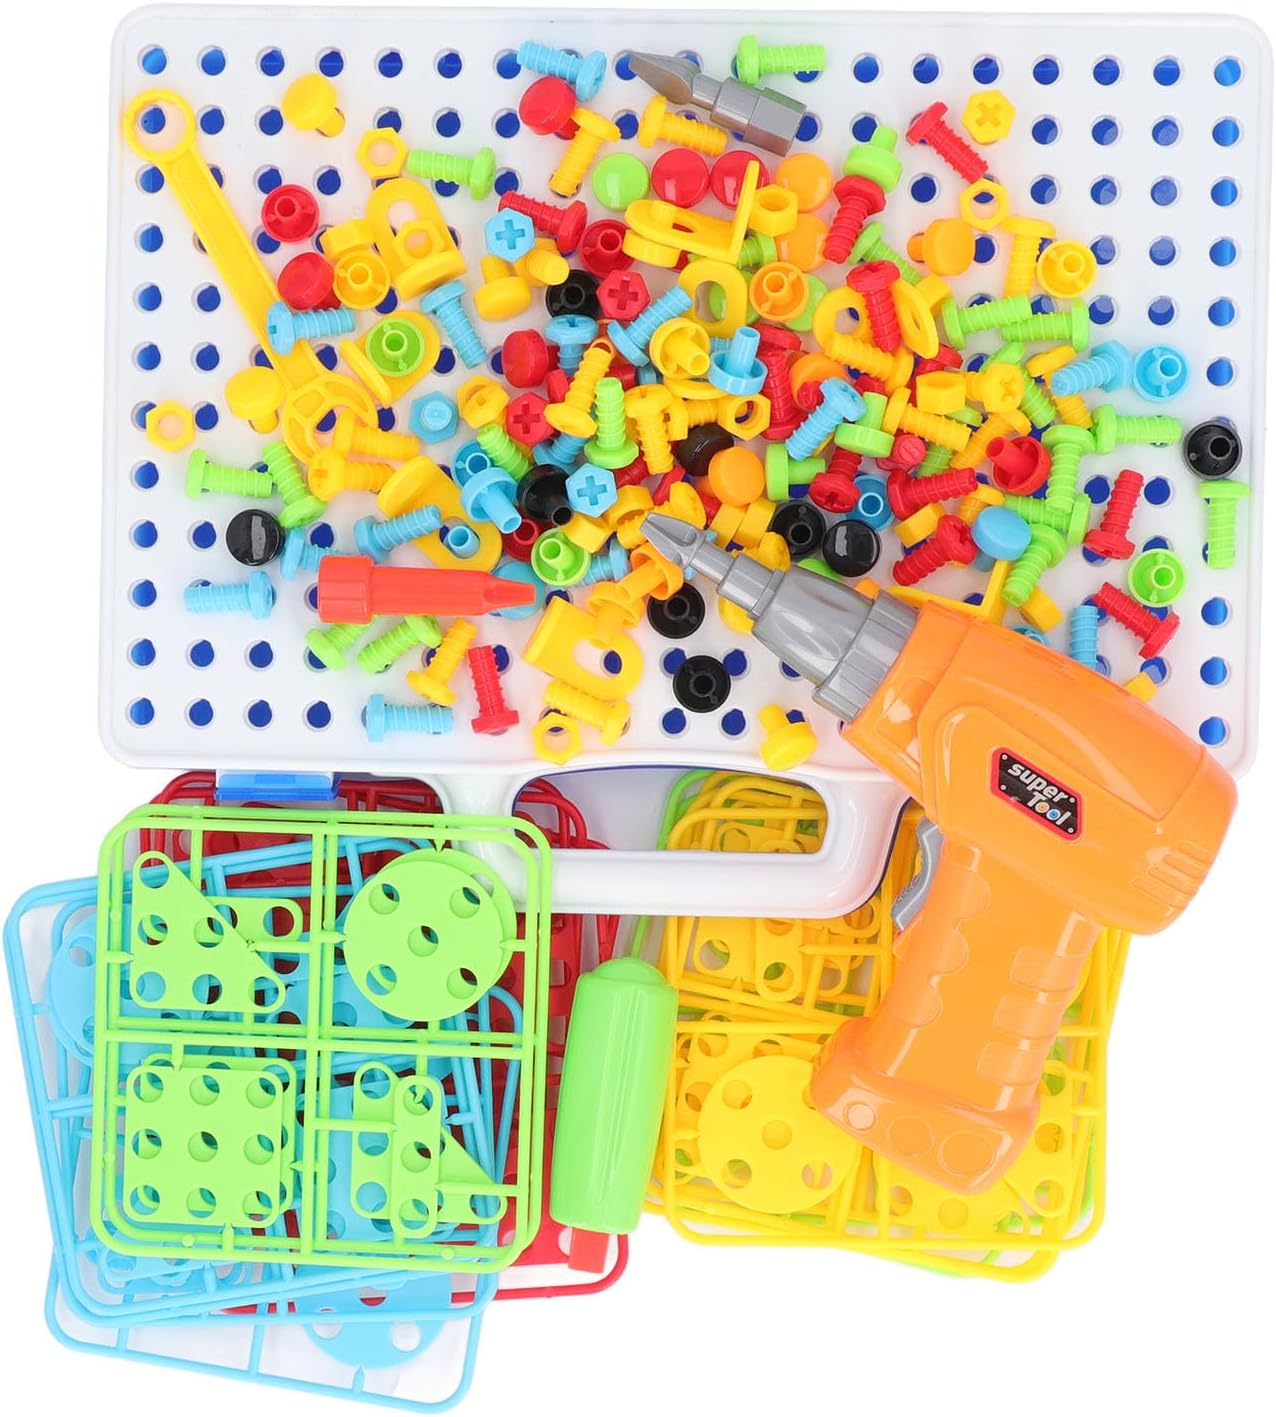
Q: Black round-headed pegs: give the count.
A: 9